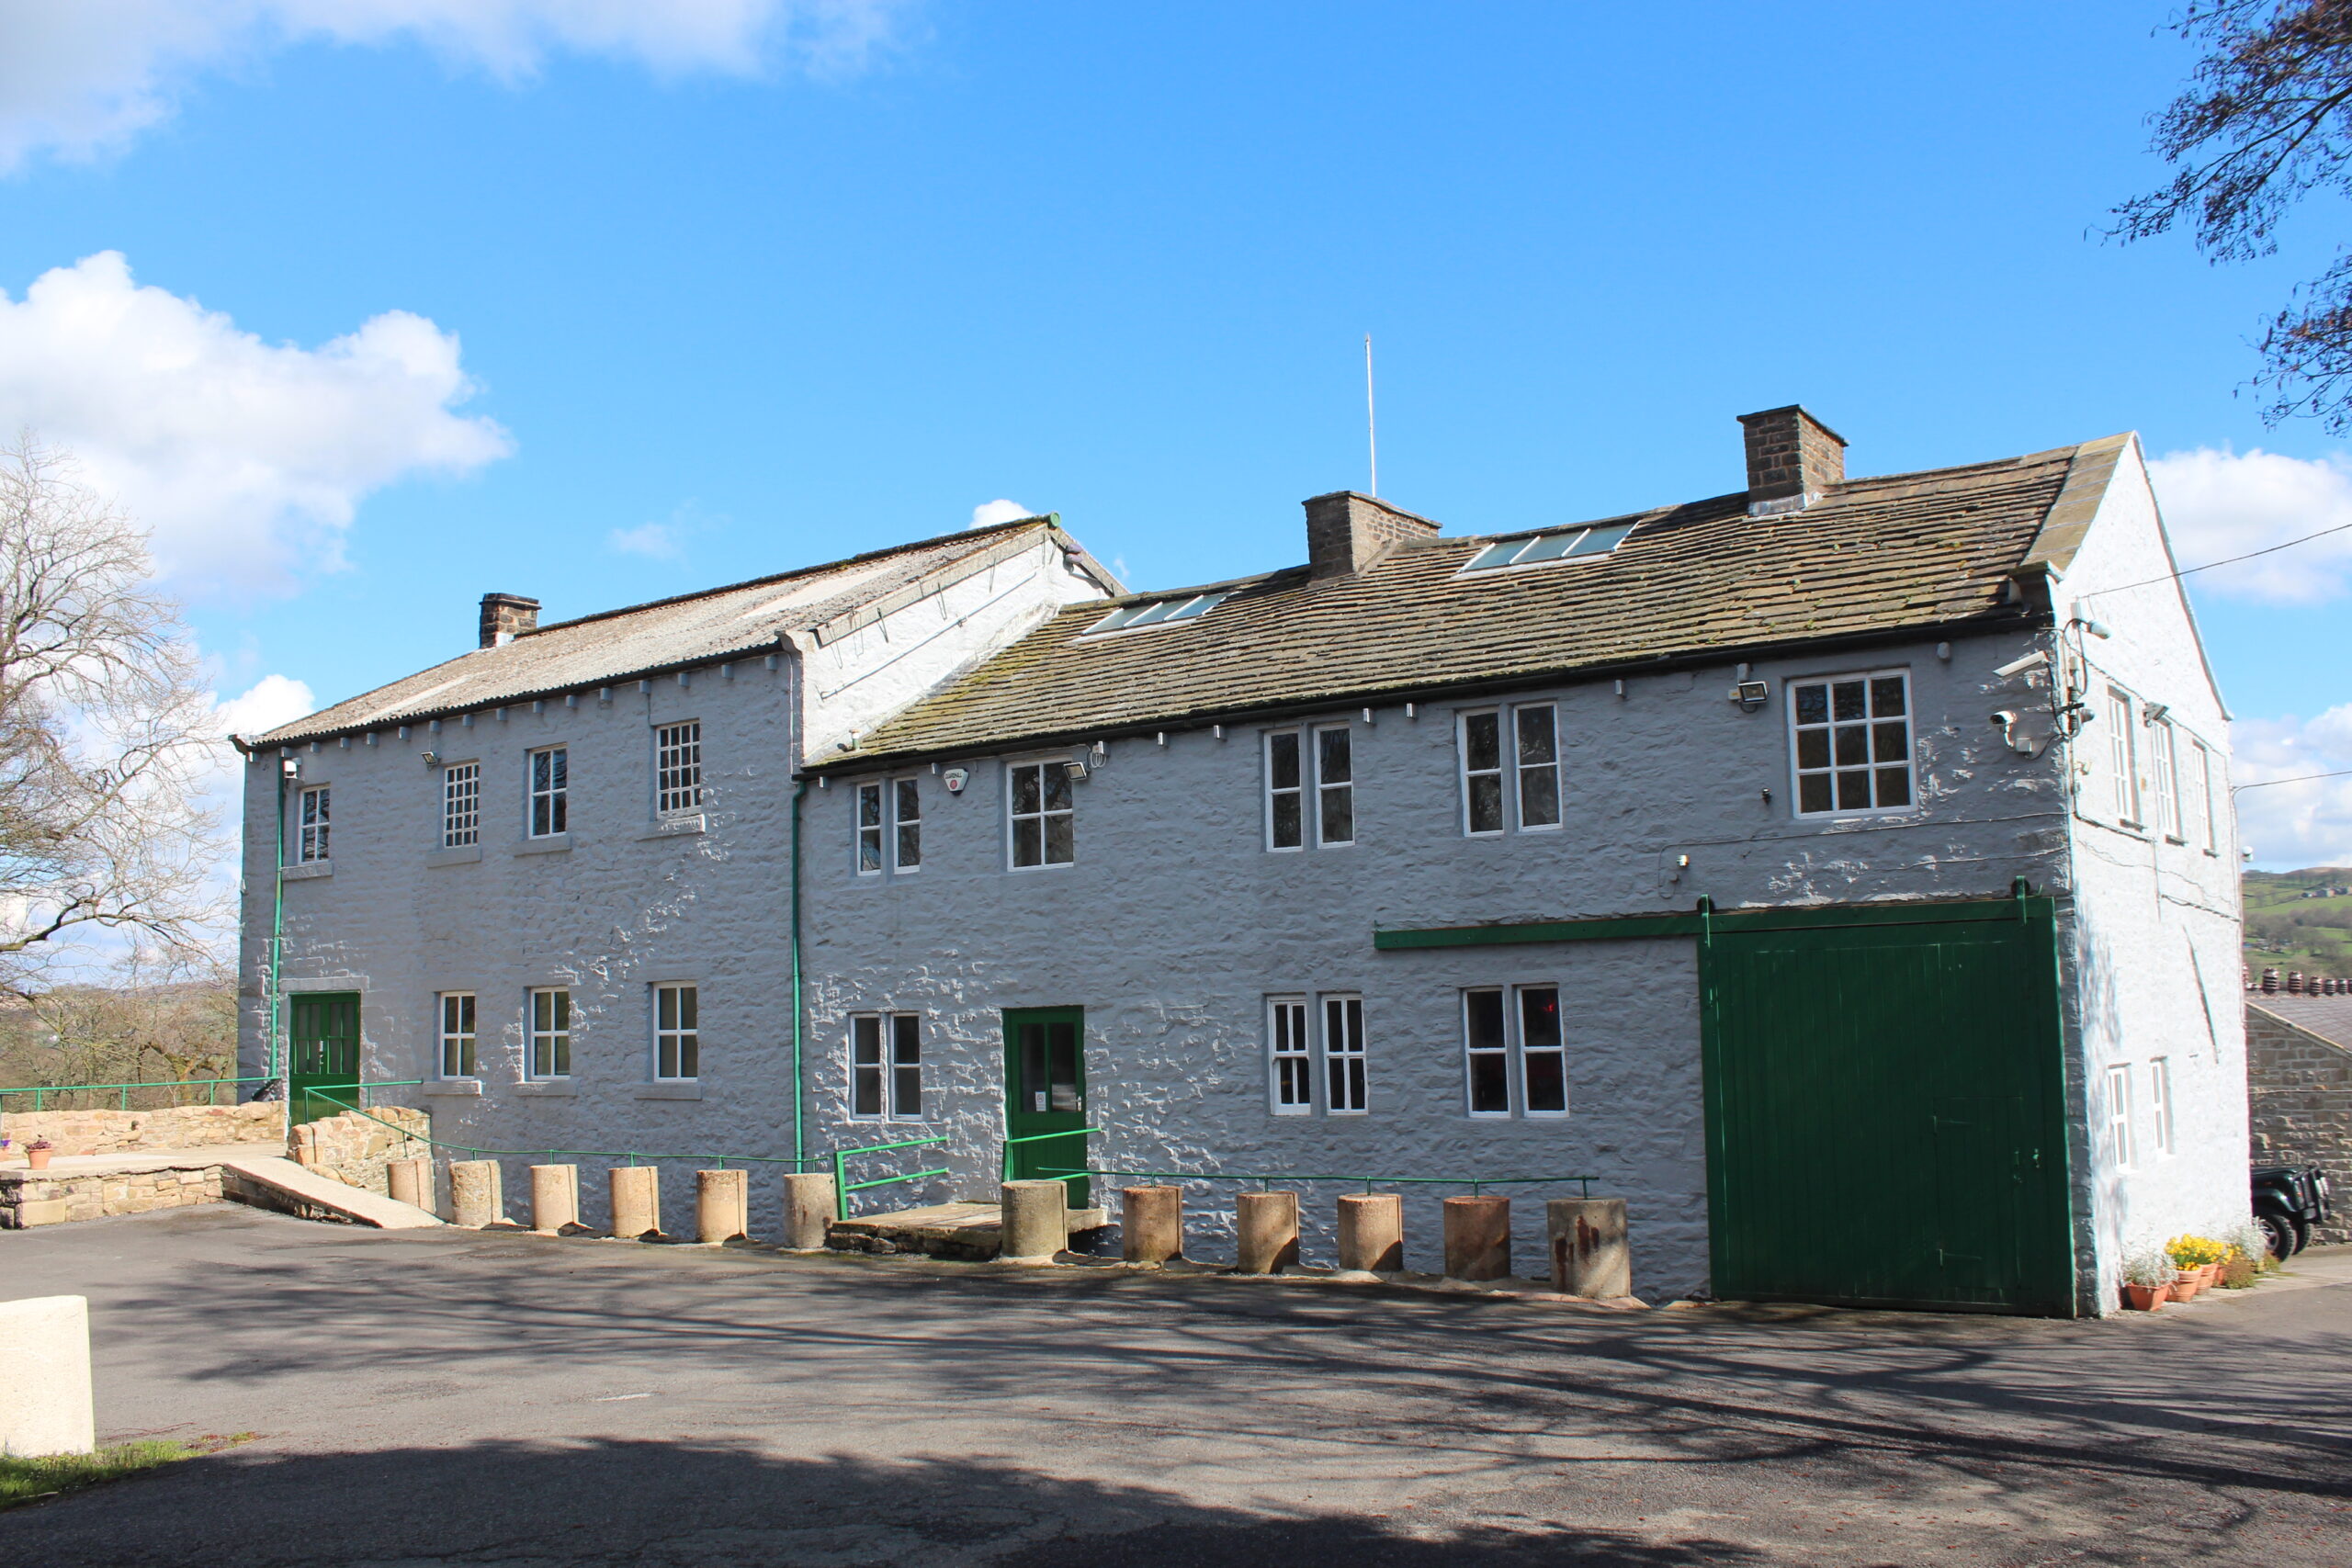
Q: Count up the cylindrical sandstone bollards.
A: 12